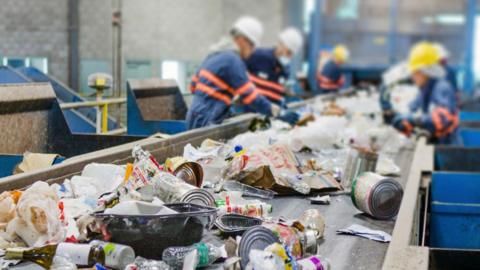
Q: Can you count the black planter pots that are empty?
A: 0